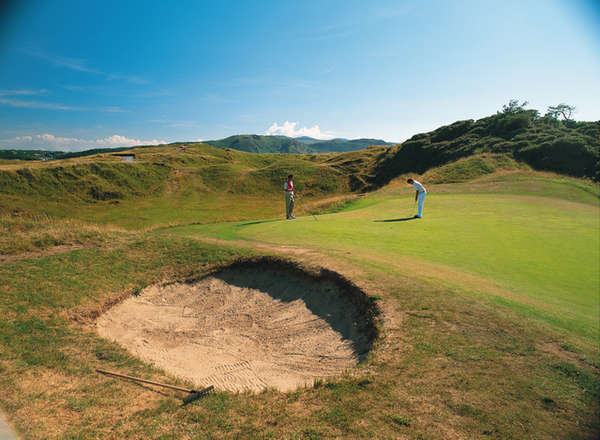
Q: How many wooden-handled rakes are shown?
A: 1